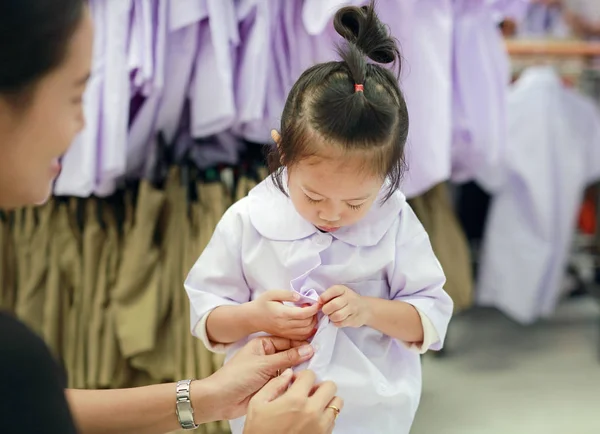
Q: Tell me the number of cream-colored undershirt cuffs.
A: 2